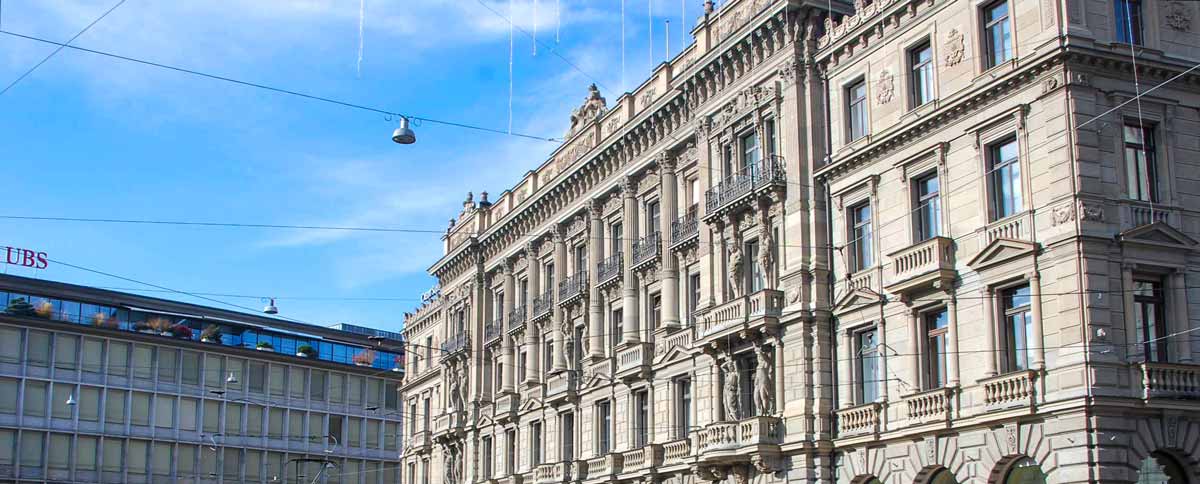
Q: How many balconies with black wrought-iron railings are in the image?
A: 9